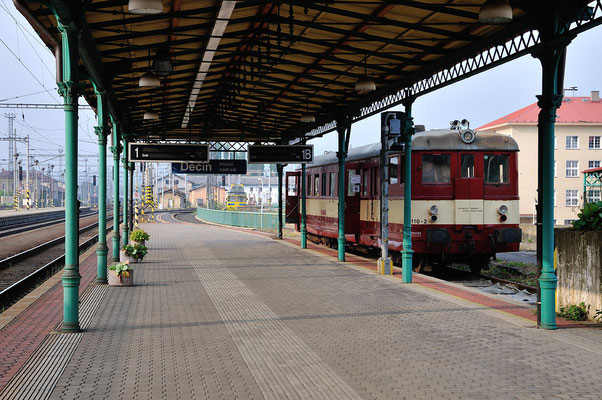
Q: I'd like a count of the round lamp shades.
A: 6